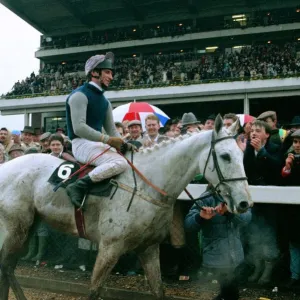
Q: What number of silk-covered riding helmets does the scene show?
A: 1